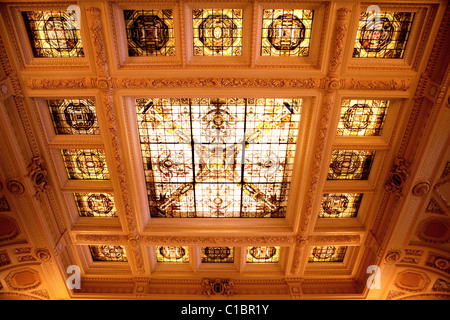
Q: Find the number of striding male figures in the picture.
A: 0